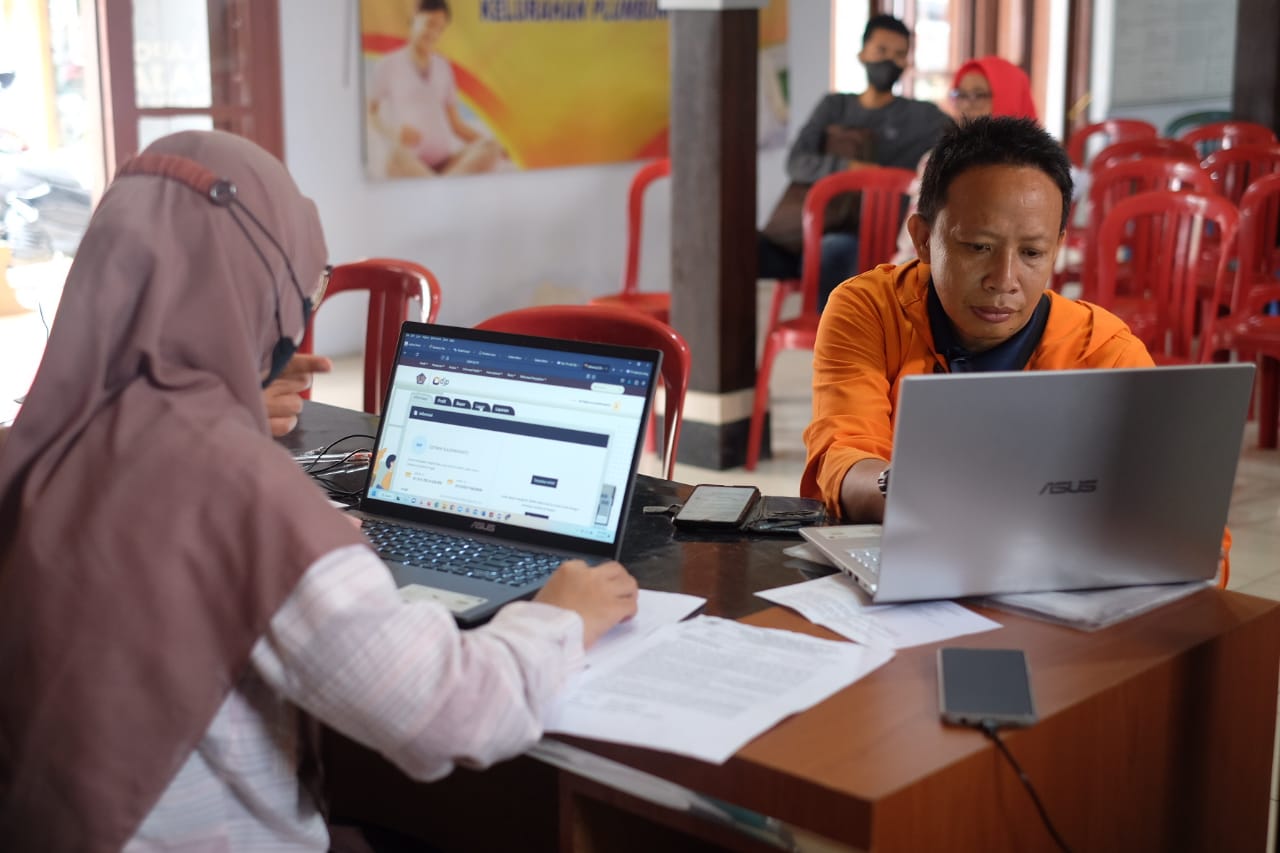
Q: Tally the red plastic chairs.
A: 11